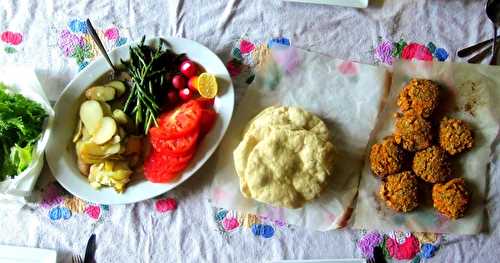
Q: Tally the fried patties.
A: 7